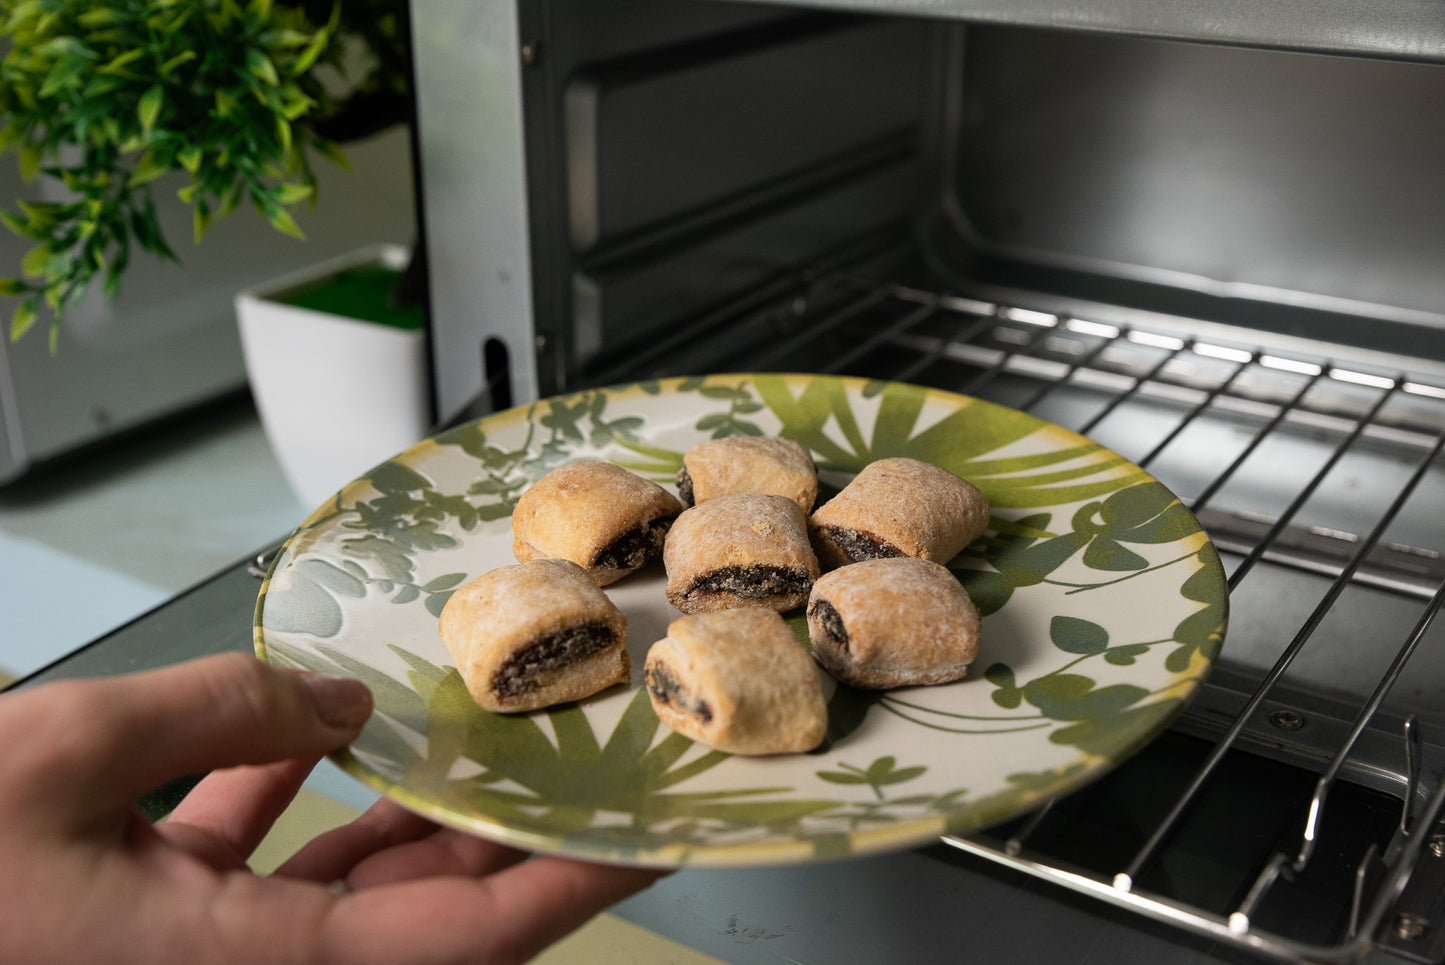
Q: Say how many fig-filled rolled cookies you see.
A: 7